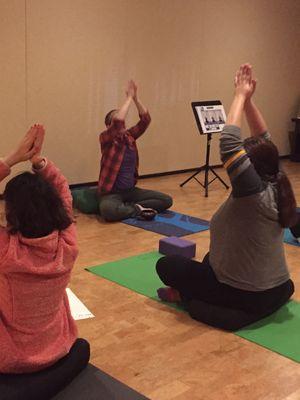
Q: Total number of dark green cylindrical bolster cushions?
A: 1